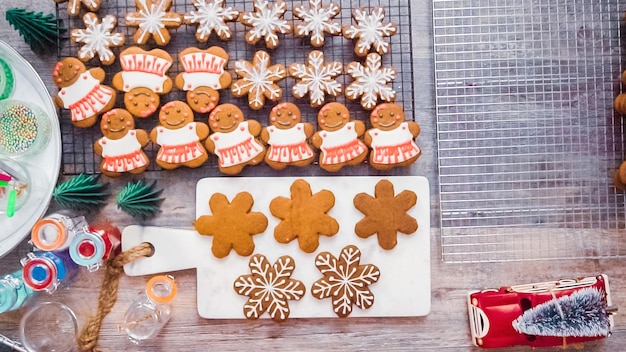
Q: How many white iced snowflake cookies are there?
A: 12